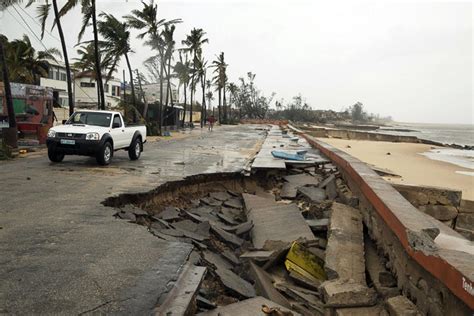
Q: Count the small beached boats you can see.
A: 1